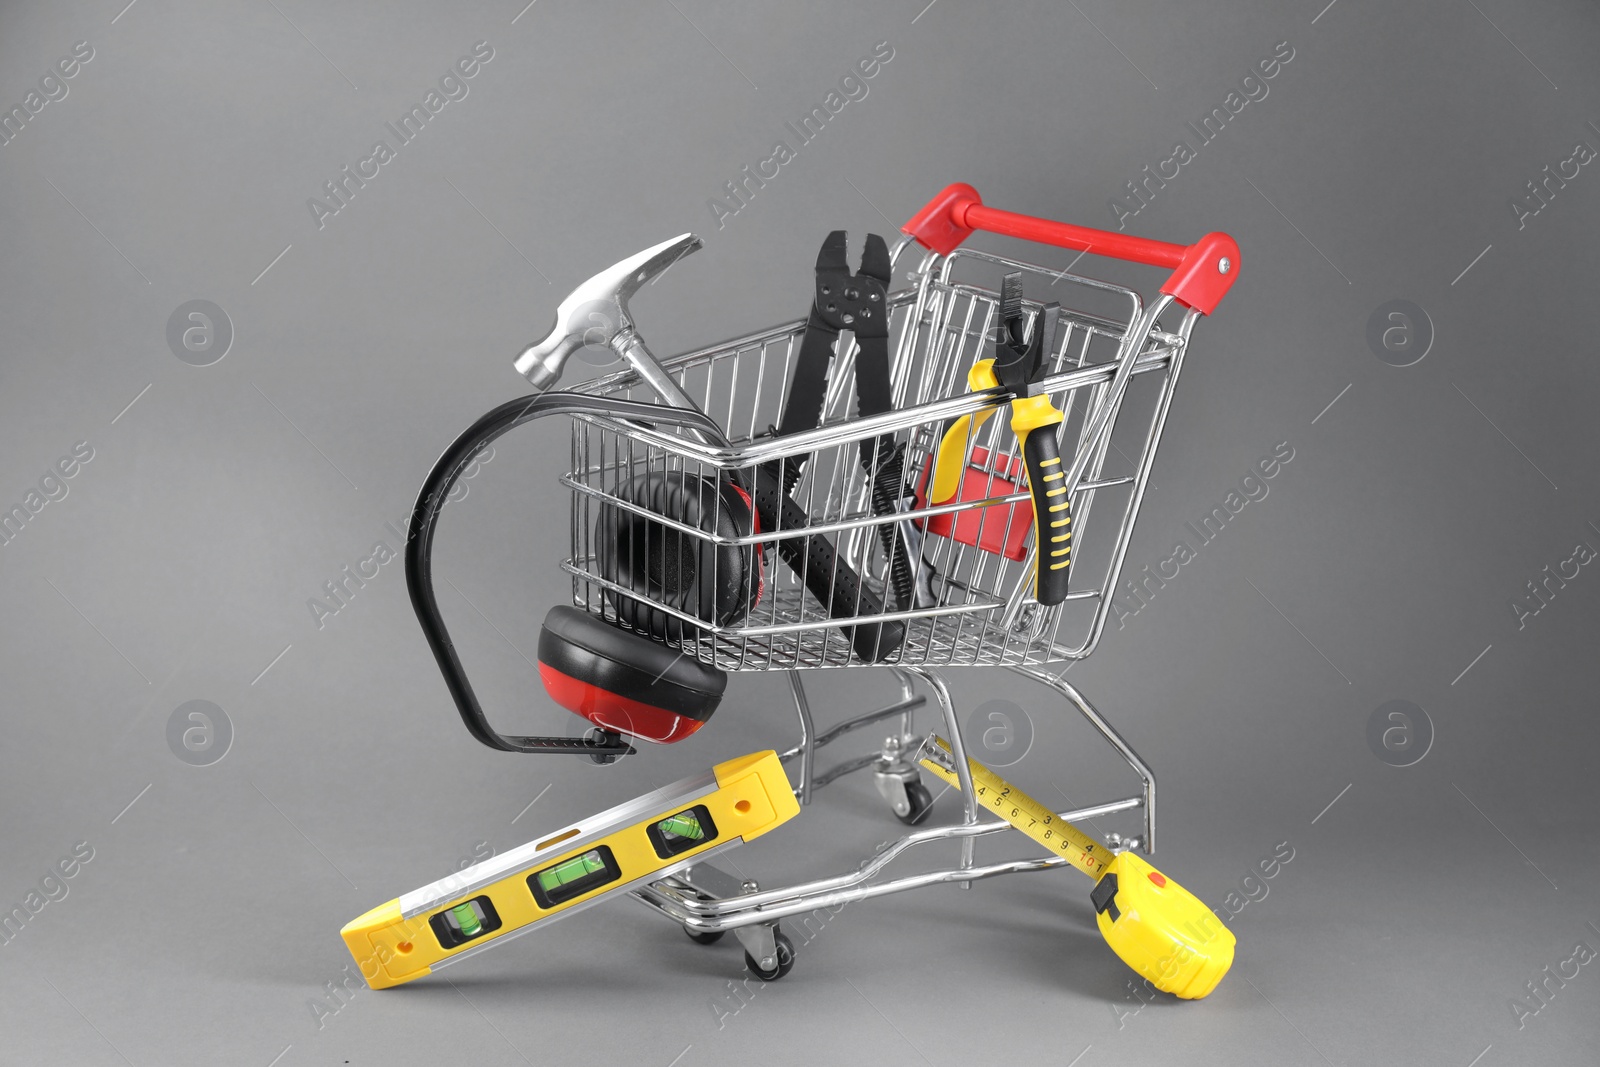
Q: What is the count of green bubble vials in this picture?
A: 3